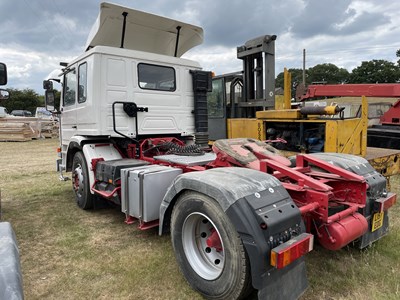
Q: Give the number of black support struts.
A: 2